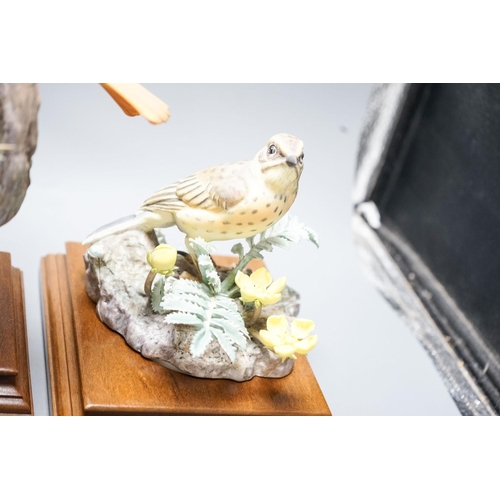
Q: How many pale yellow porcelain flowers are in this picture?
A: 3